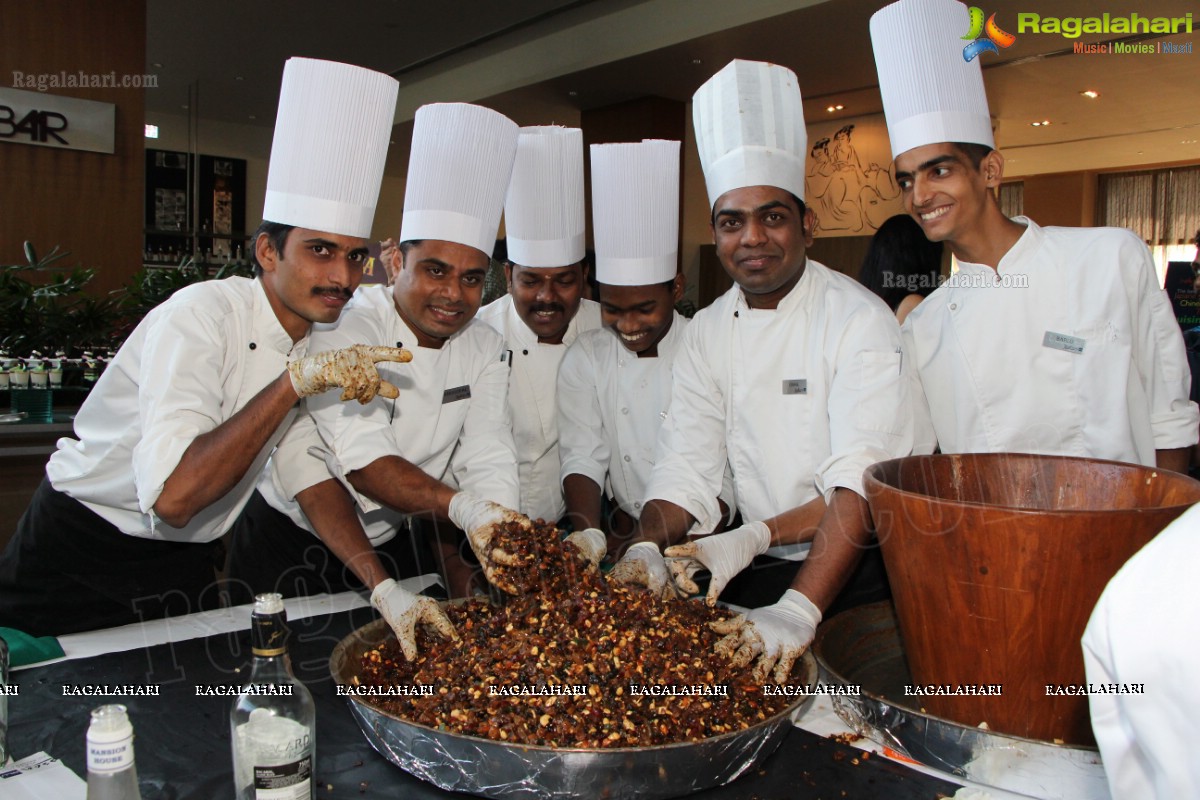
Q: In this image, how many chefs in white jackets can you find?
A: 6